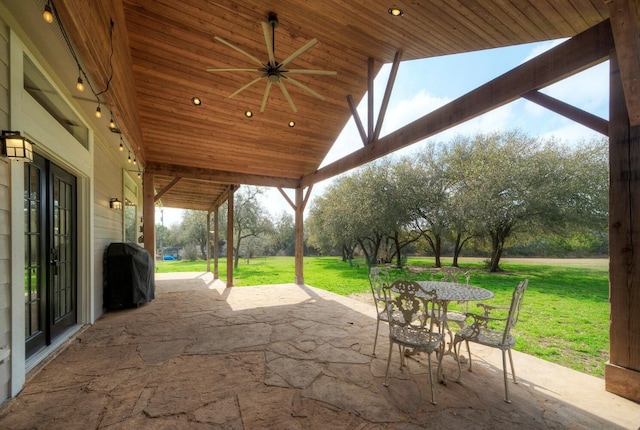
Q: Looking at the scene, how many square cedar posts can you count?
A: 6